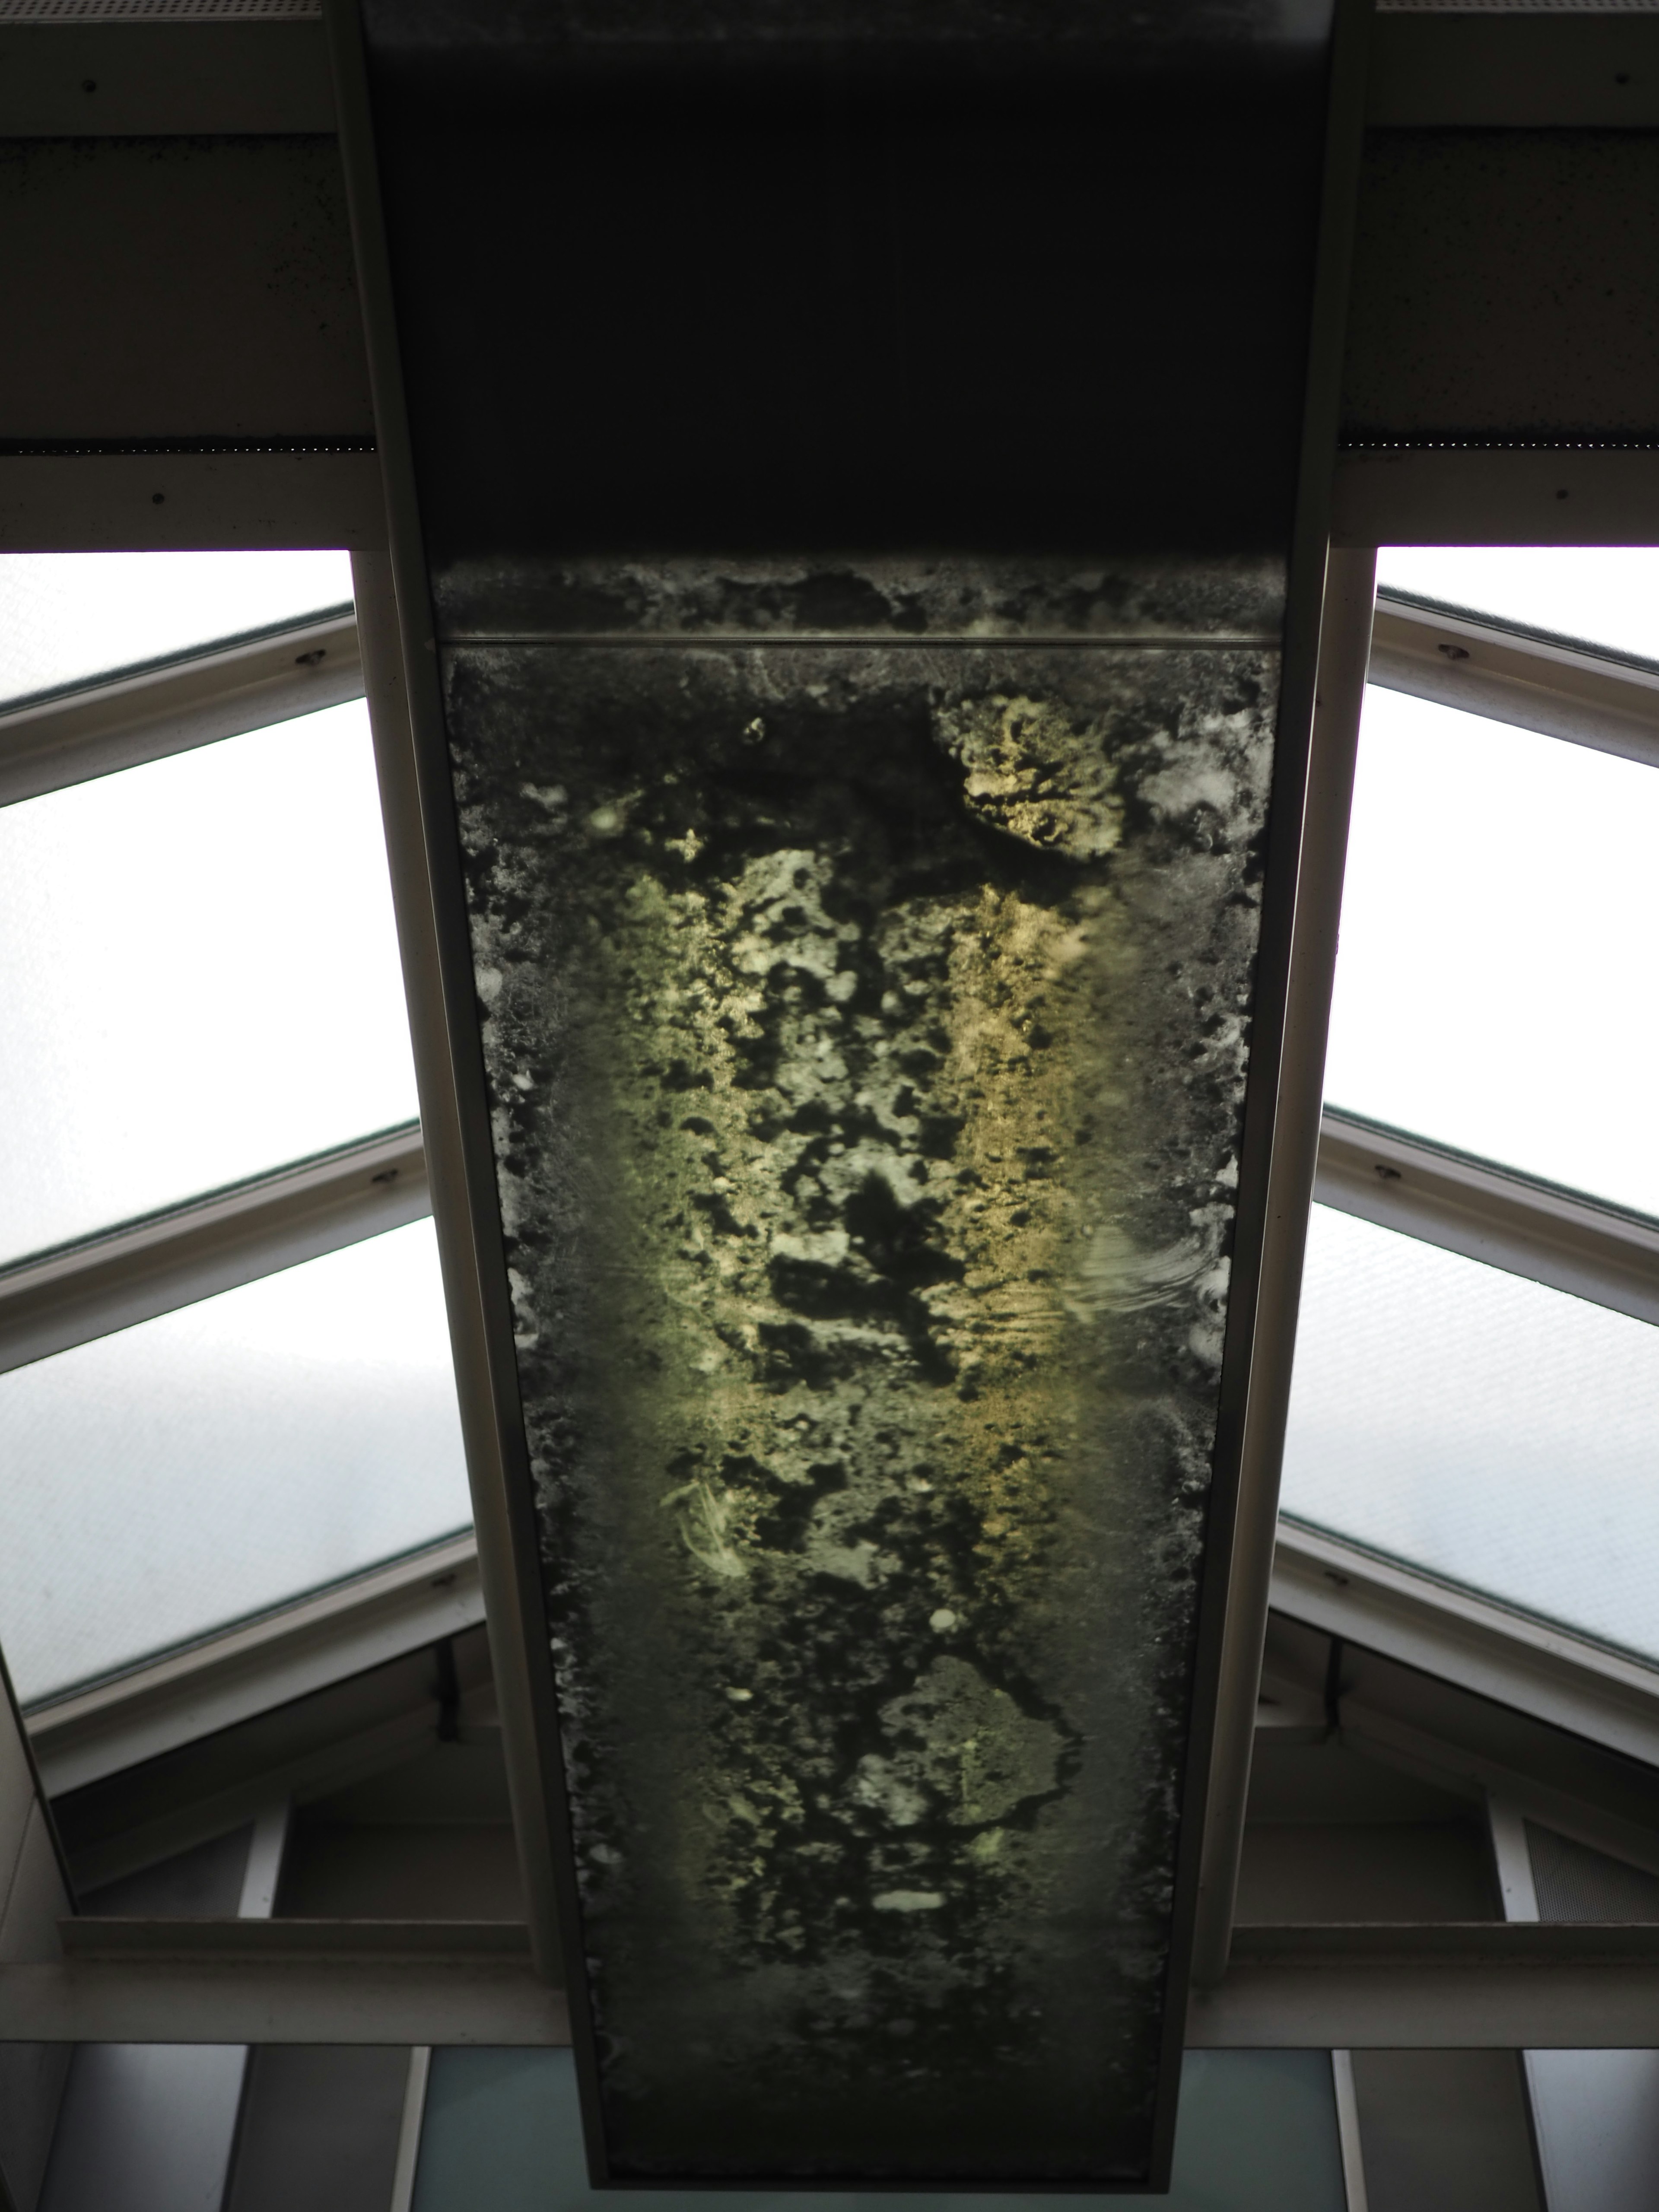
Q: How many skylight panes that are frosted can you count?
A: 6